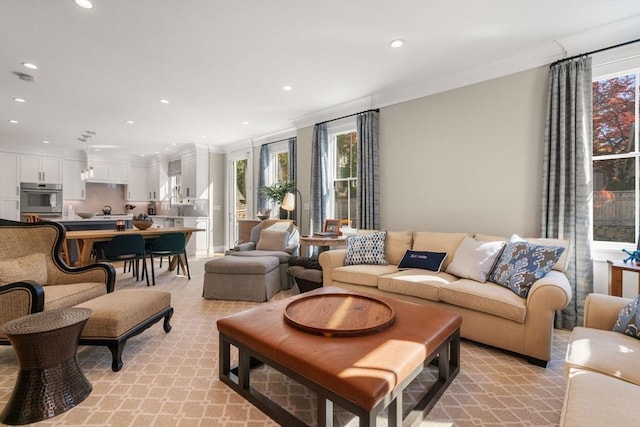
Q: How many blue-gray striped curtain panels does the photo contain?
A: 5